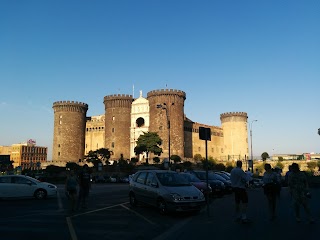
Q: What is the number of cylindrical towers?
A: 4